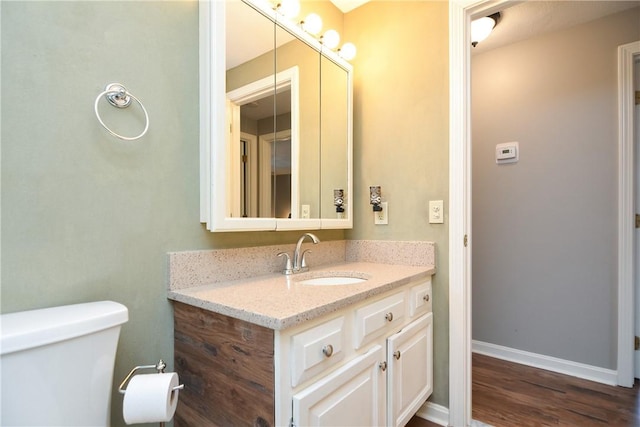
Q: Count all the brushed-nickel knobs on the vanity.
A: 5